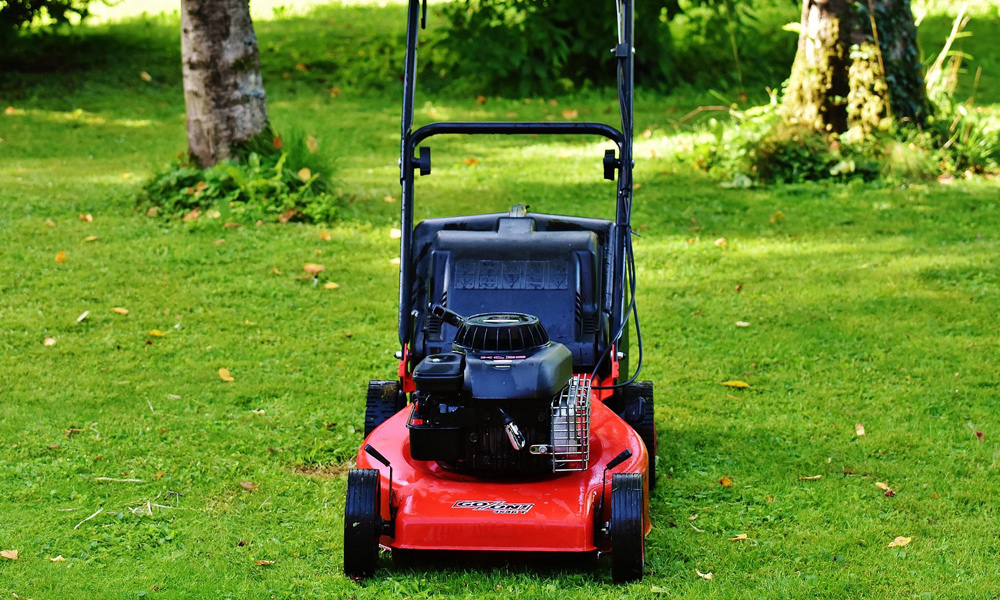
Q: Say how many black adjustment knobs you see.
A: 2